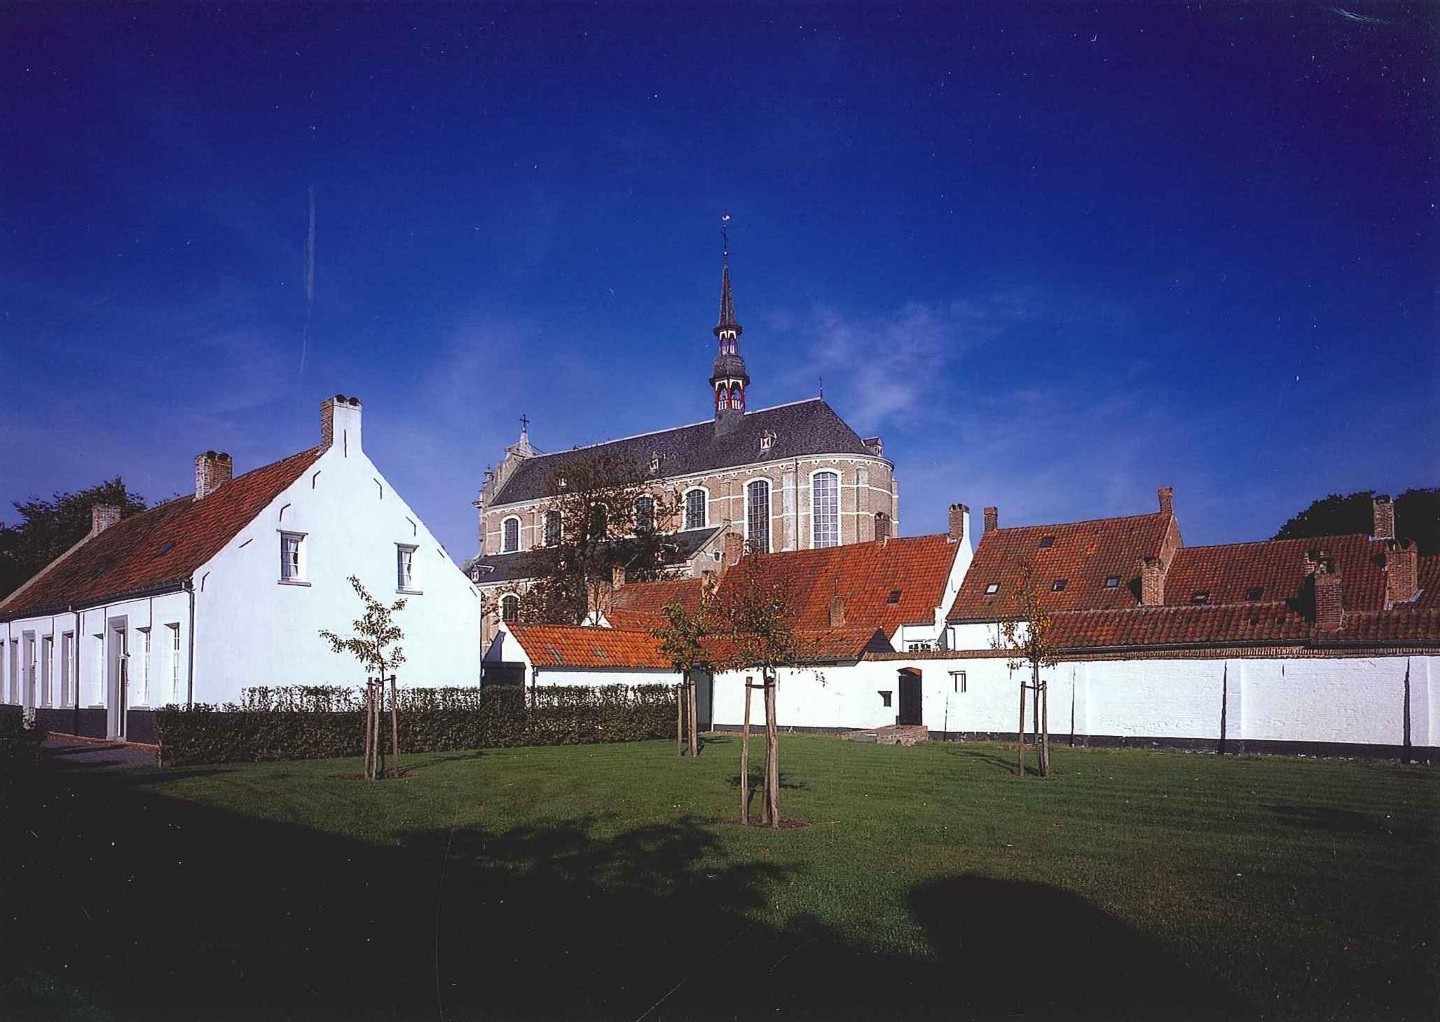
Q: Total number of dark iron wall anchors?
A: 9